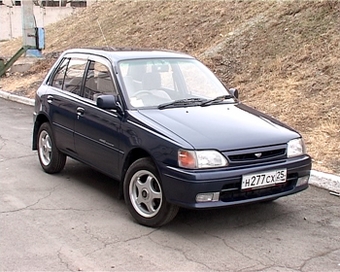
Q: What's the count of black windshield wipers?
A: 2